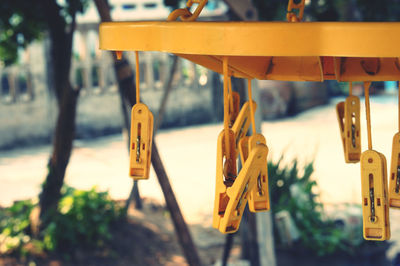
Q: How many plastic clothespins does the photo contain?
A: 7